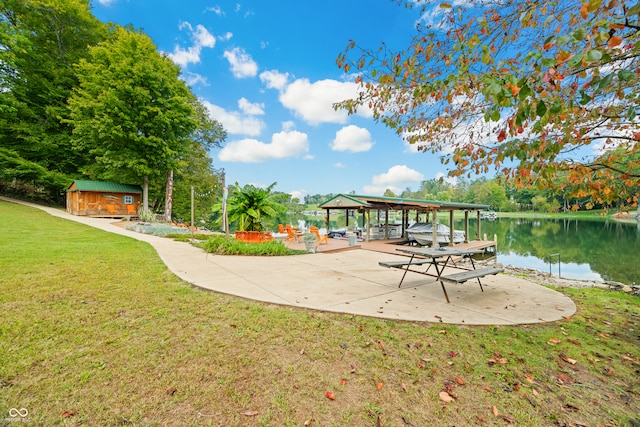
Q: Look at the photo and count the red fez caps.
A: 0